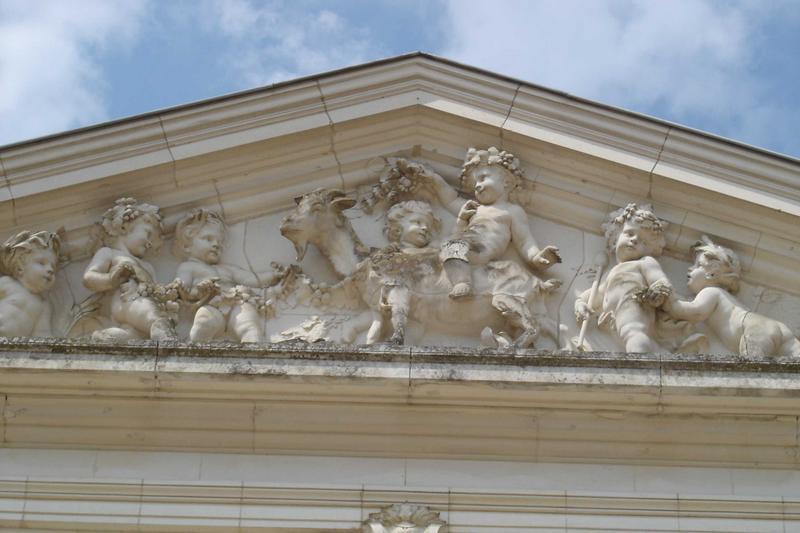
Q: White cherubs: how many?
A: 7